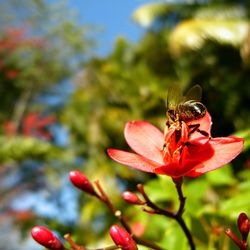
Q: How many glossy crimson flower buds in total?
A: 5